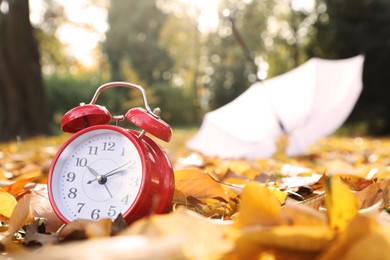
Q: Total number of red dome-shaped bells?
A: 2